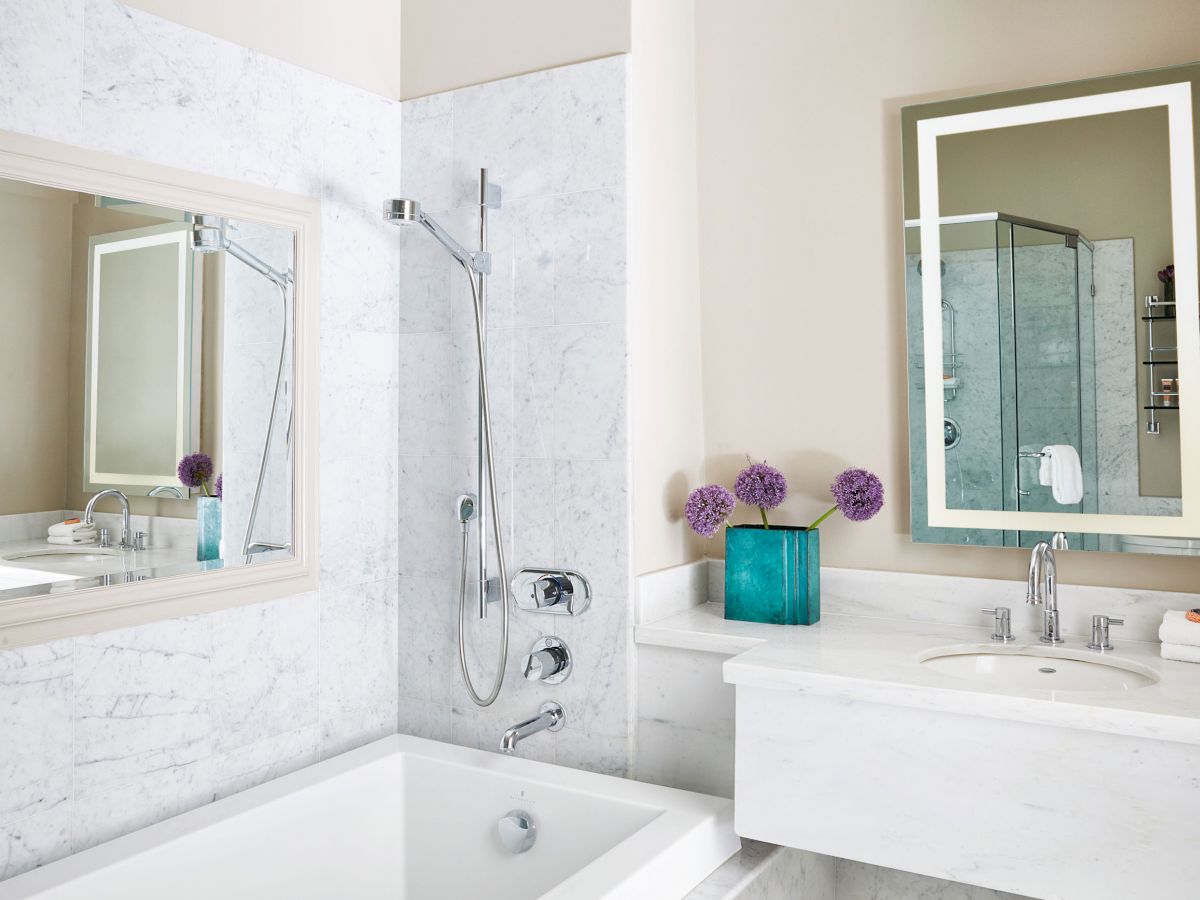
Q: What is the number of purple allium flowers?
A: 3